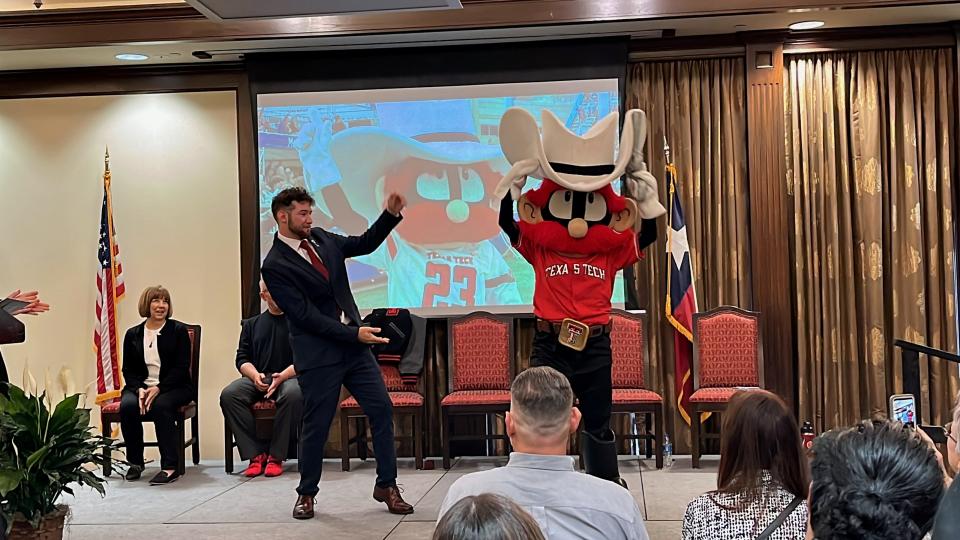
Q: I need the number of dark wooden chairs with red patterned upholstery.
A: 6